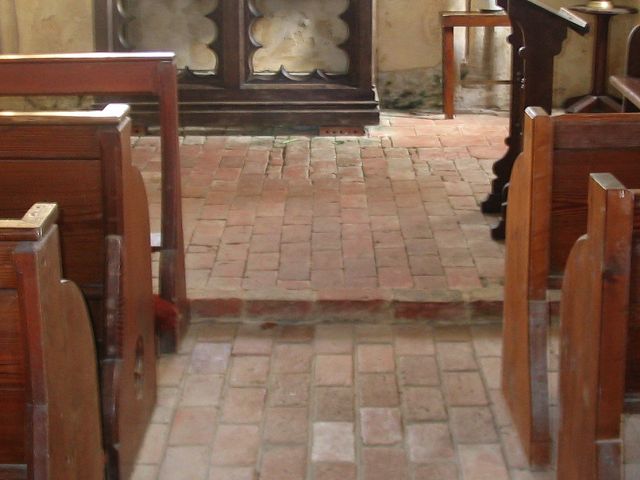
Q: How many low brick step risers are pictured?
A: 1